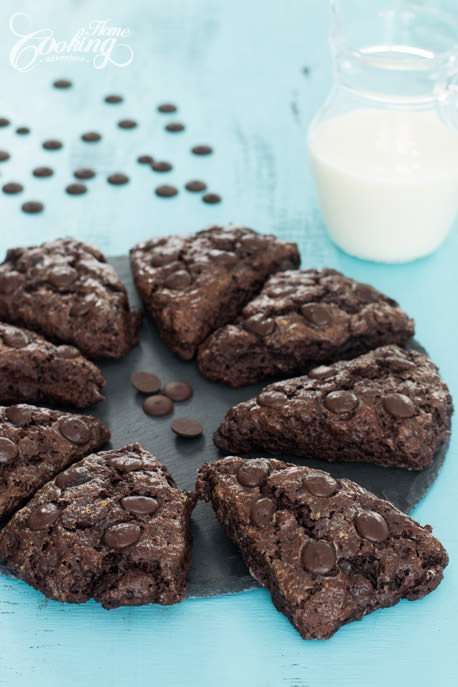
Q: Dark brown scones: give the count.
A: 8